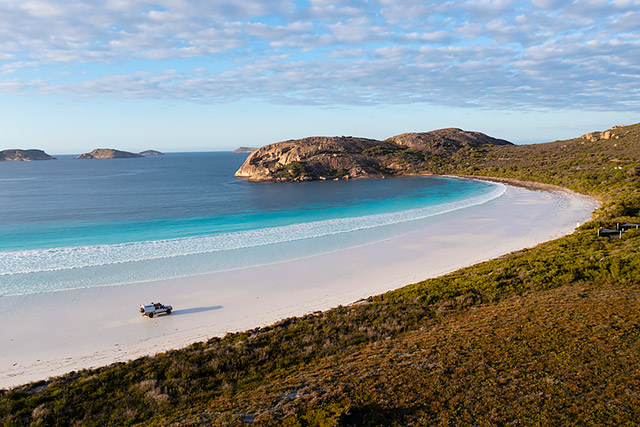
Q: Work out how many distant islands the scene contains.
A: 4